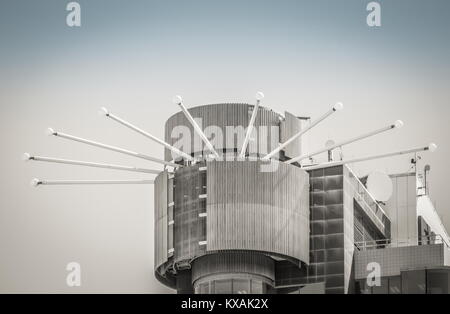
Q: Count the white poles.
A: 9